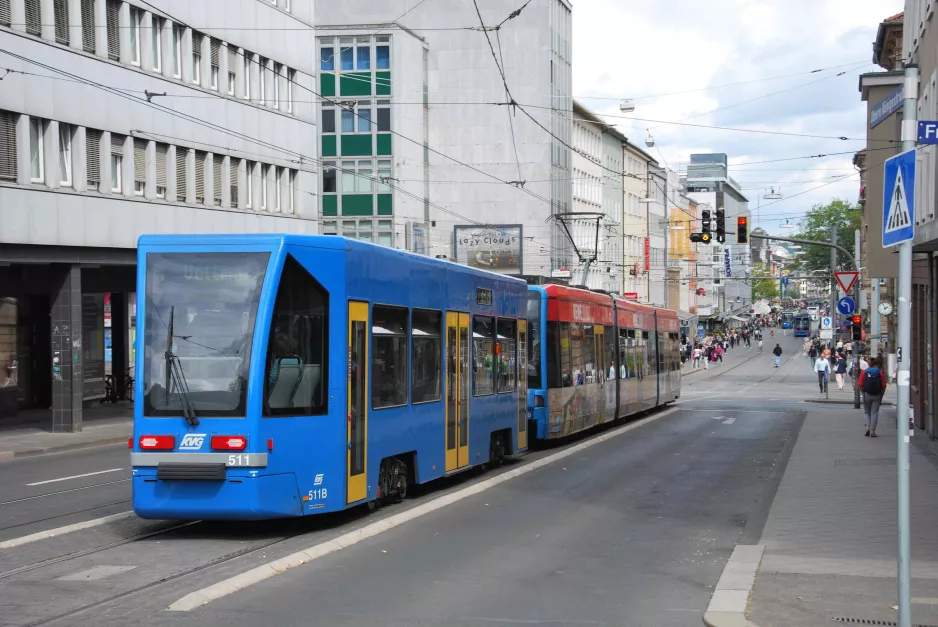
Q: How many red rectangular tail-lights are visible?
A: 2